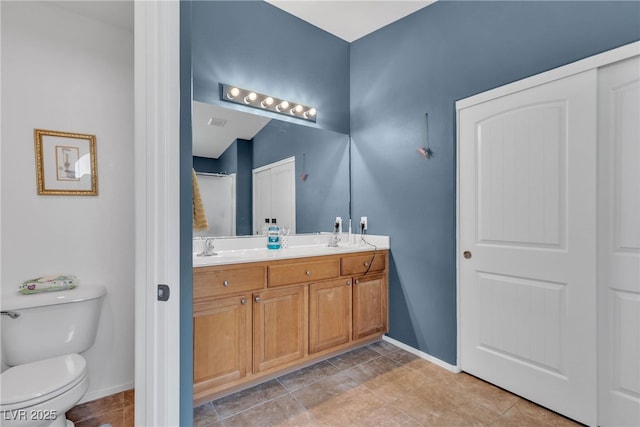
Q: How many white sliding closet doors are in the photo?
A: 2